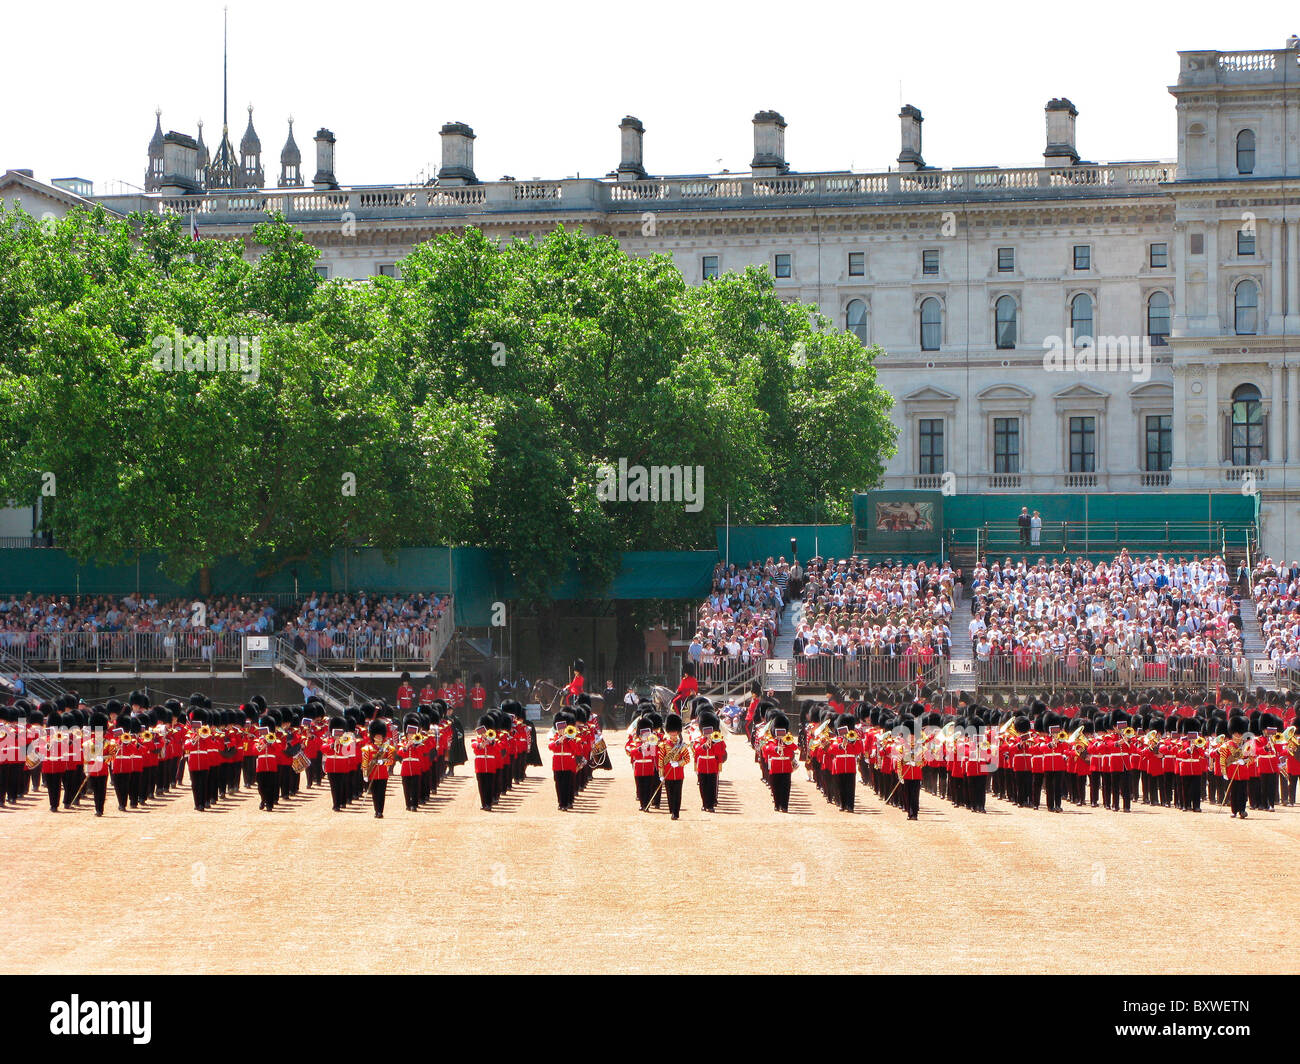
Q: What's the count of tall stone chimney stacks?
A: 7